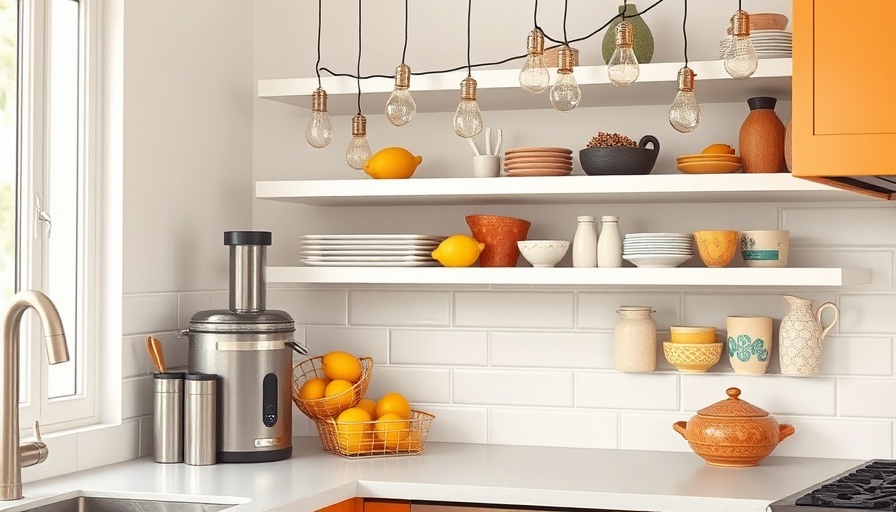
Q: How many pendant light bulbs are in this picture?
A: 9